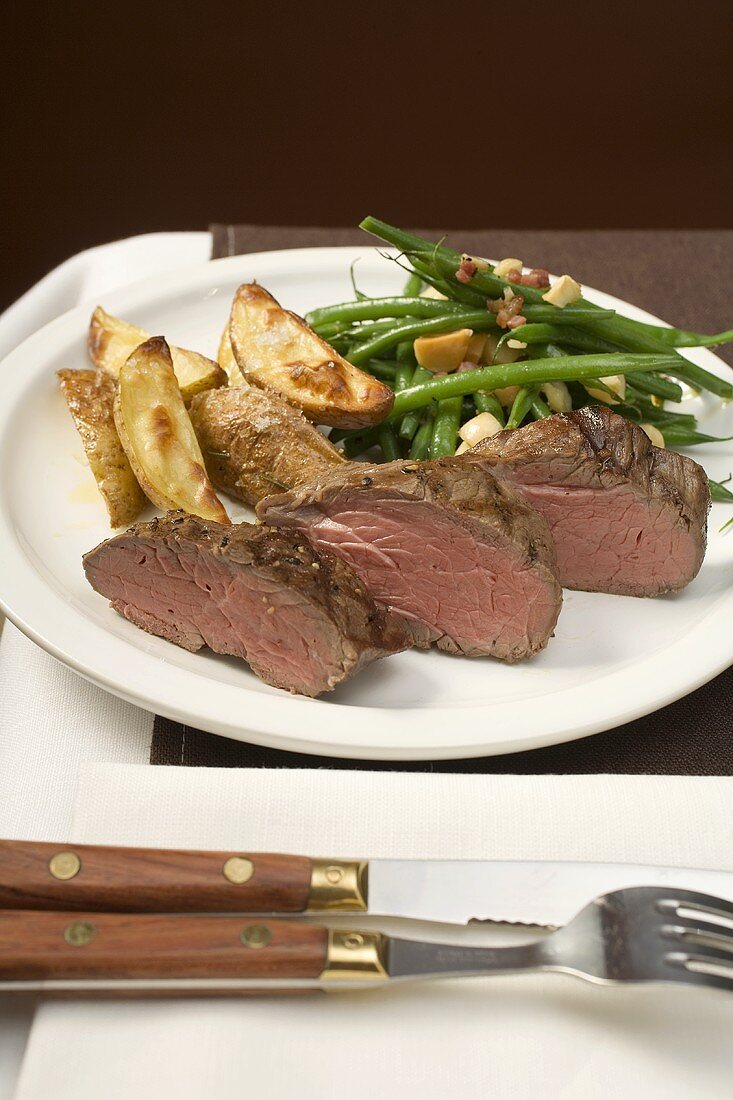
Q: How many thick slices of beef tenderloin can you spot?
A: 3